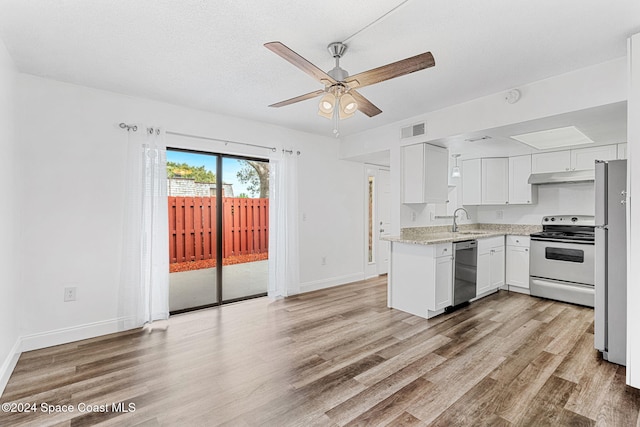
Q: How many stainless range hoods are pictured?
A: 1